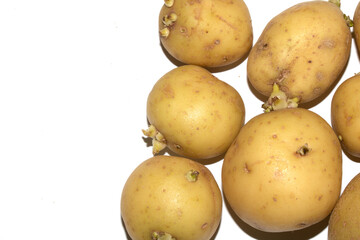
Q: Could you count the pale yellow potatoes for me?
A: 8